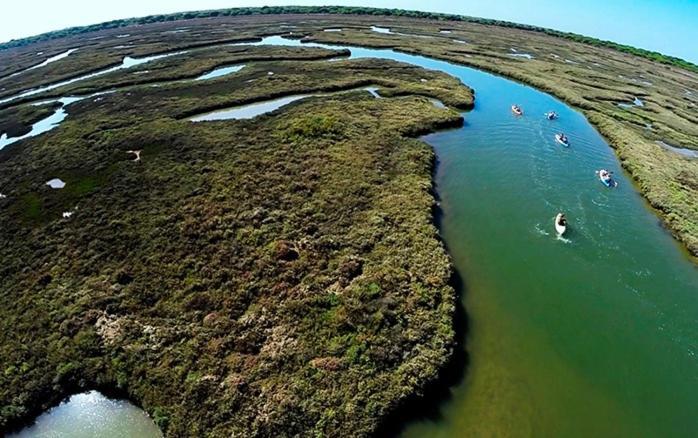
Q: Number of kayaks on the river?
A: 5